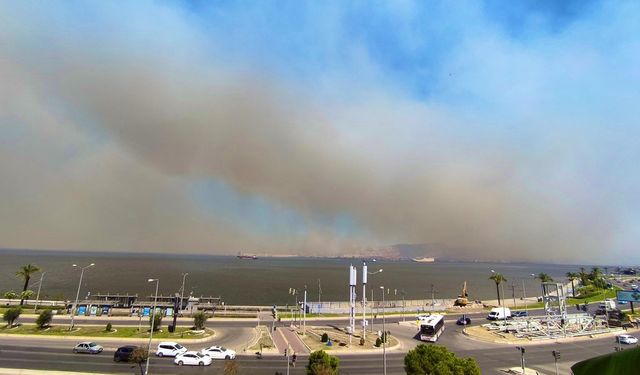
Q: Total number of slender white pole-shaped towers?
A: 3